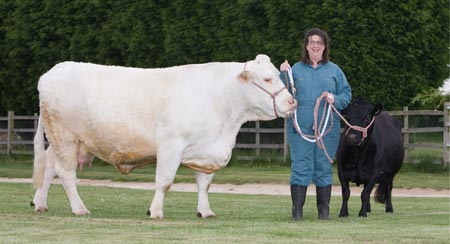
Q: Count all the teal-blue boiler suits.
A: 1